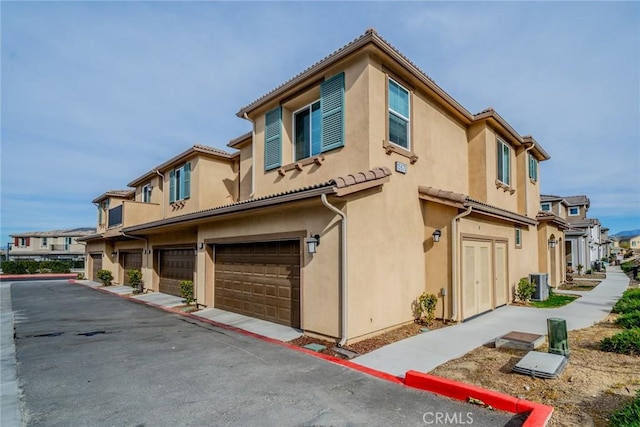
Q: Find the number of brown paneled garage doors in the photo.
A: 4